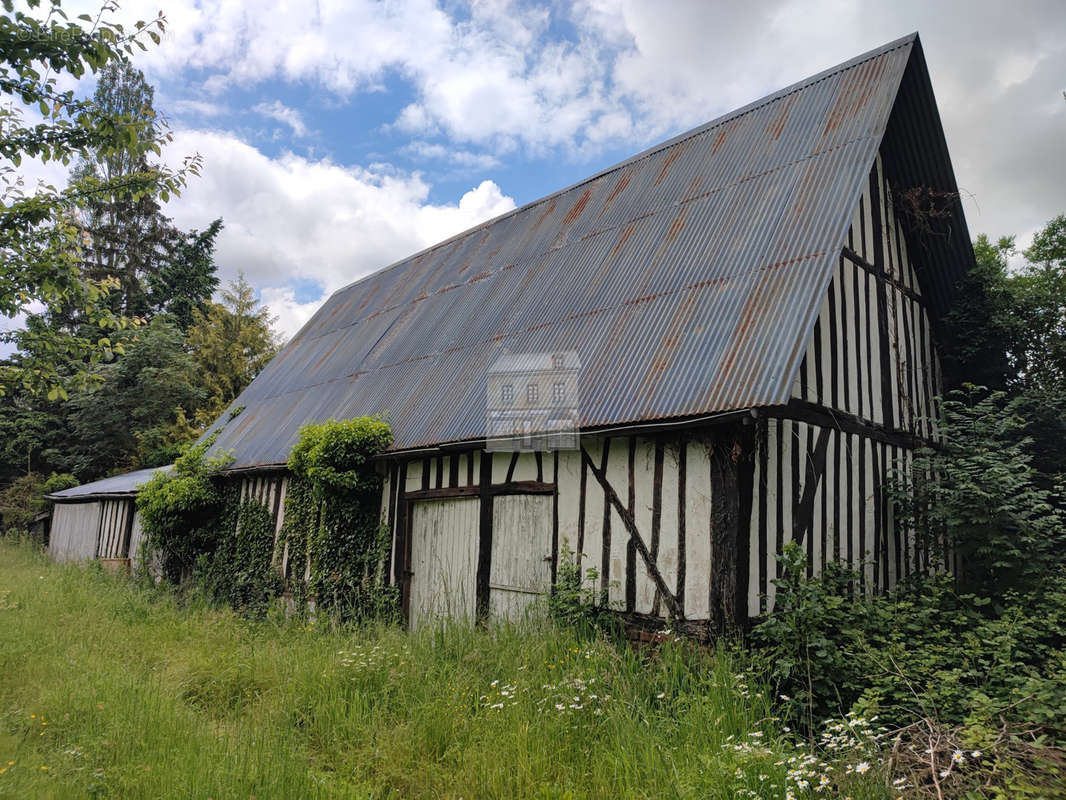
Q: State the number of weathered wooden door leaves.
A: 2